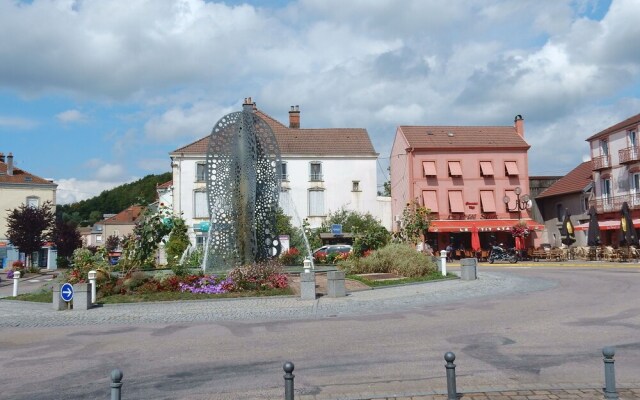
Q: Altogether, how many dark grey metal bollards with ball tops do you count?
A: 4